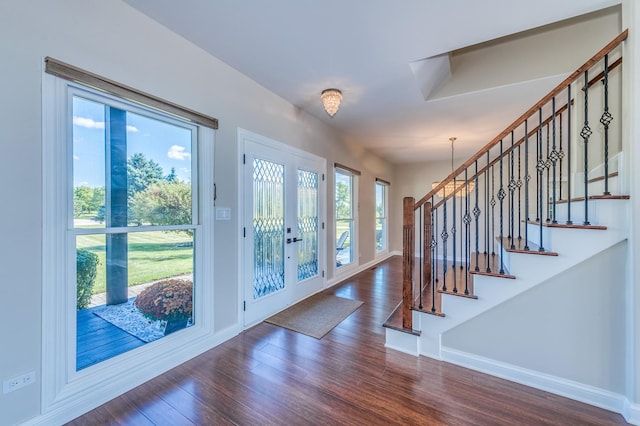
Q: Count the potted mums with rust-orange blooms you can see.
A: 1